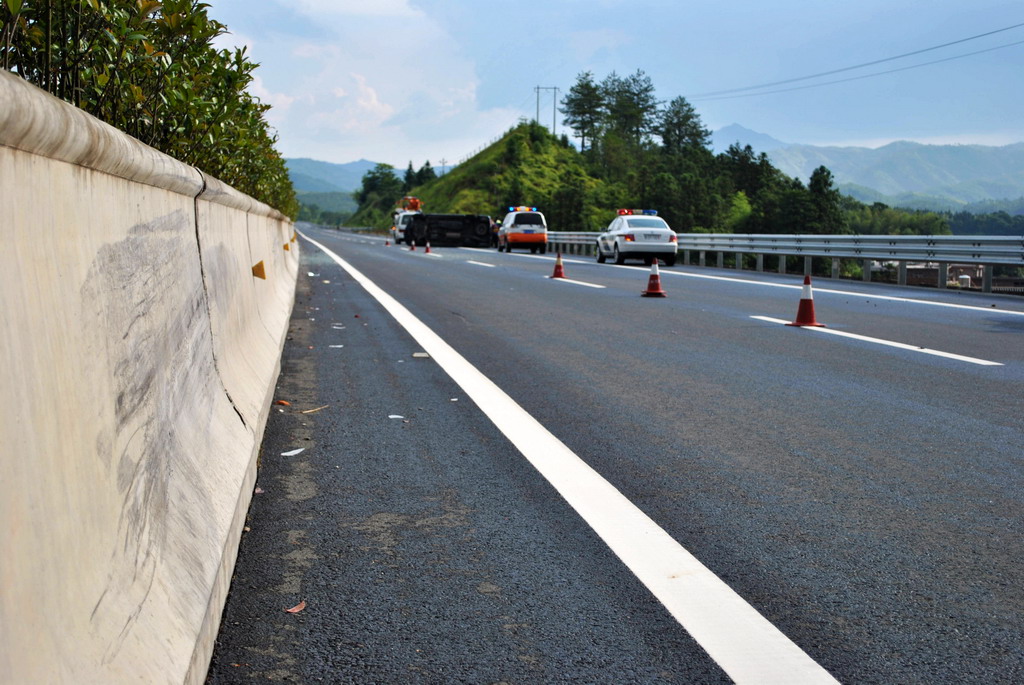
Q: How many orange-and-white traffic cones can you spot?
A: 6